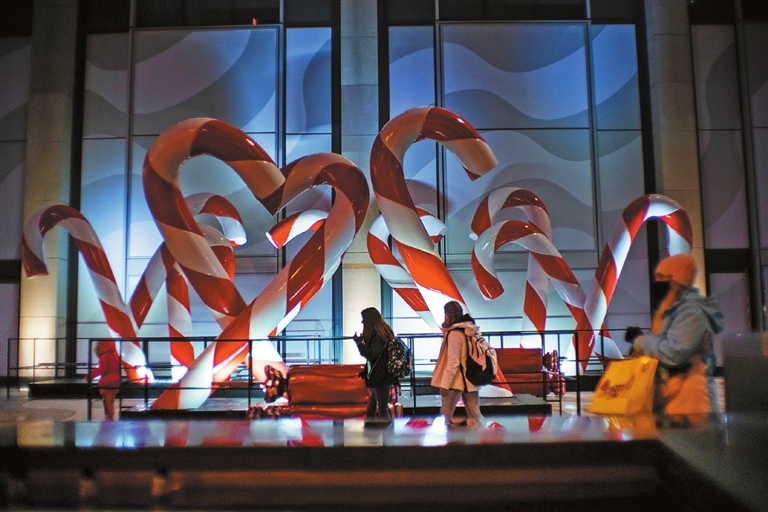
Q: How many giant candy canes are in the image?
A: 11